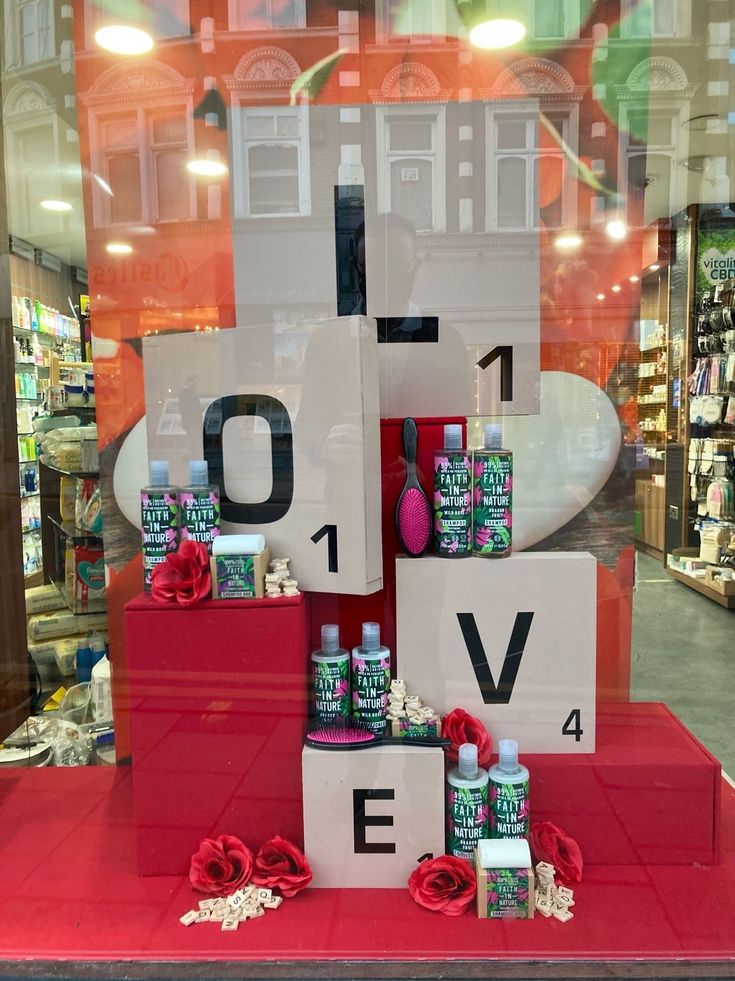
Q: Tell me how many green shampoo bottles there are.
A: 8